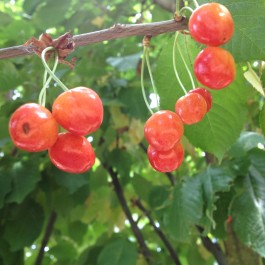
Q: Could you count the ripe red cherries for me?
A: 9